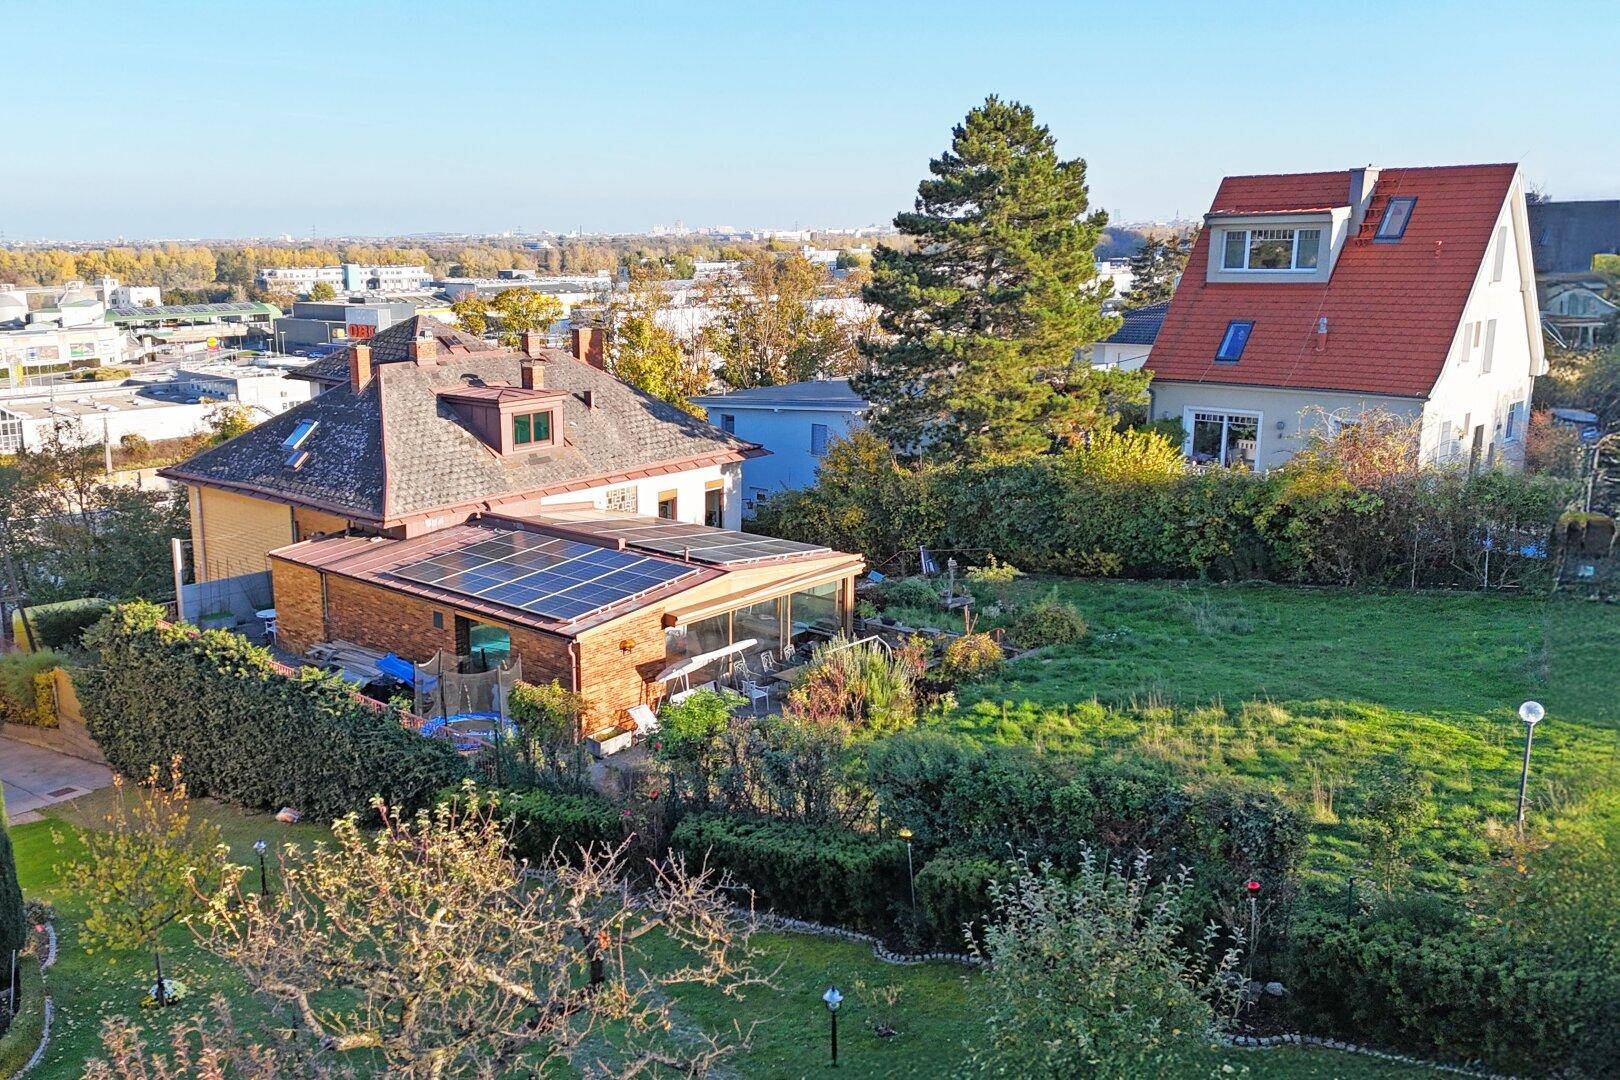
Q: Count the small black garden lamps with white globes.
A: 2